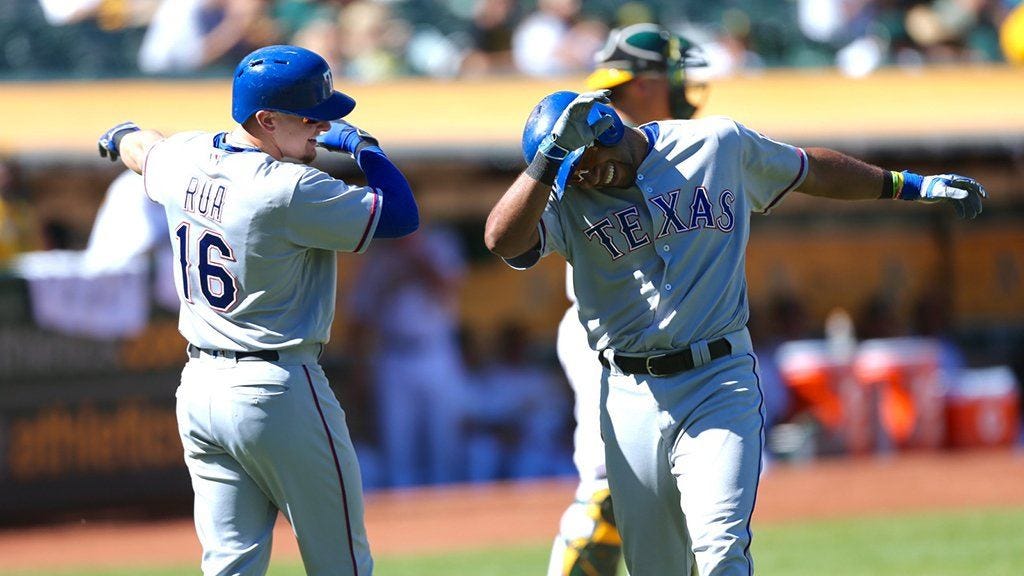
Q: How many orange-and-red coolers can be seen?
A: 3